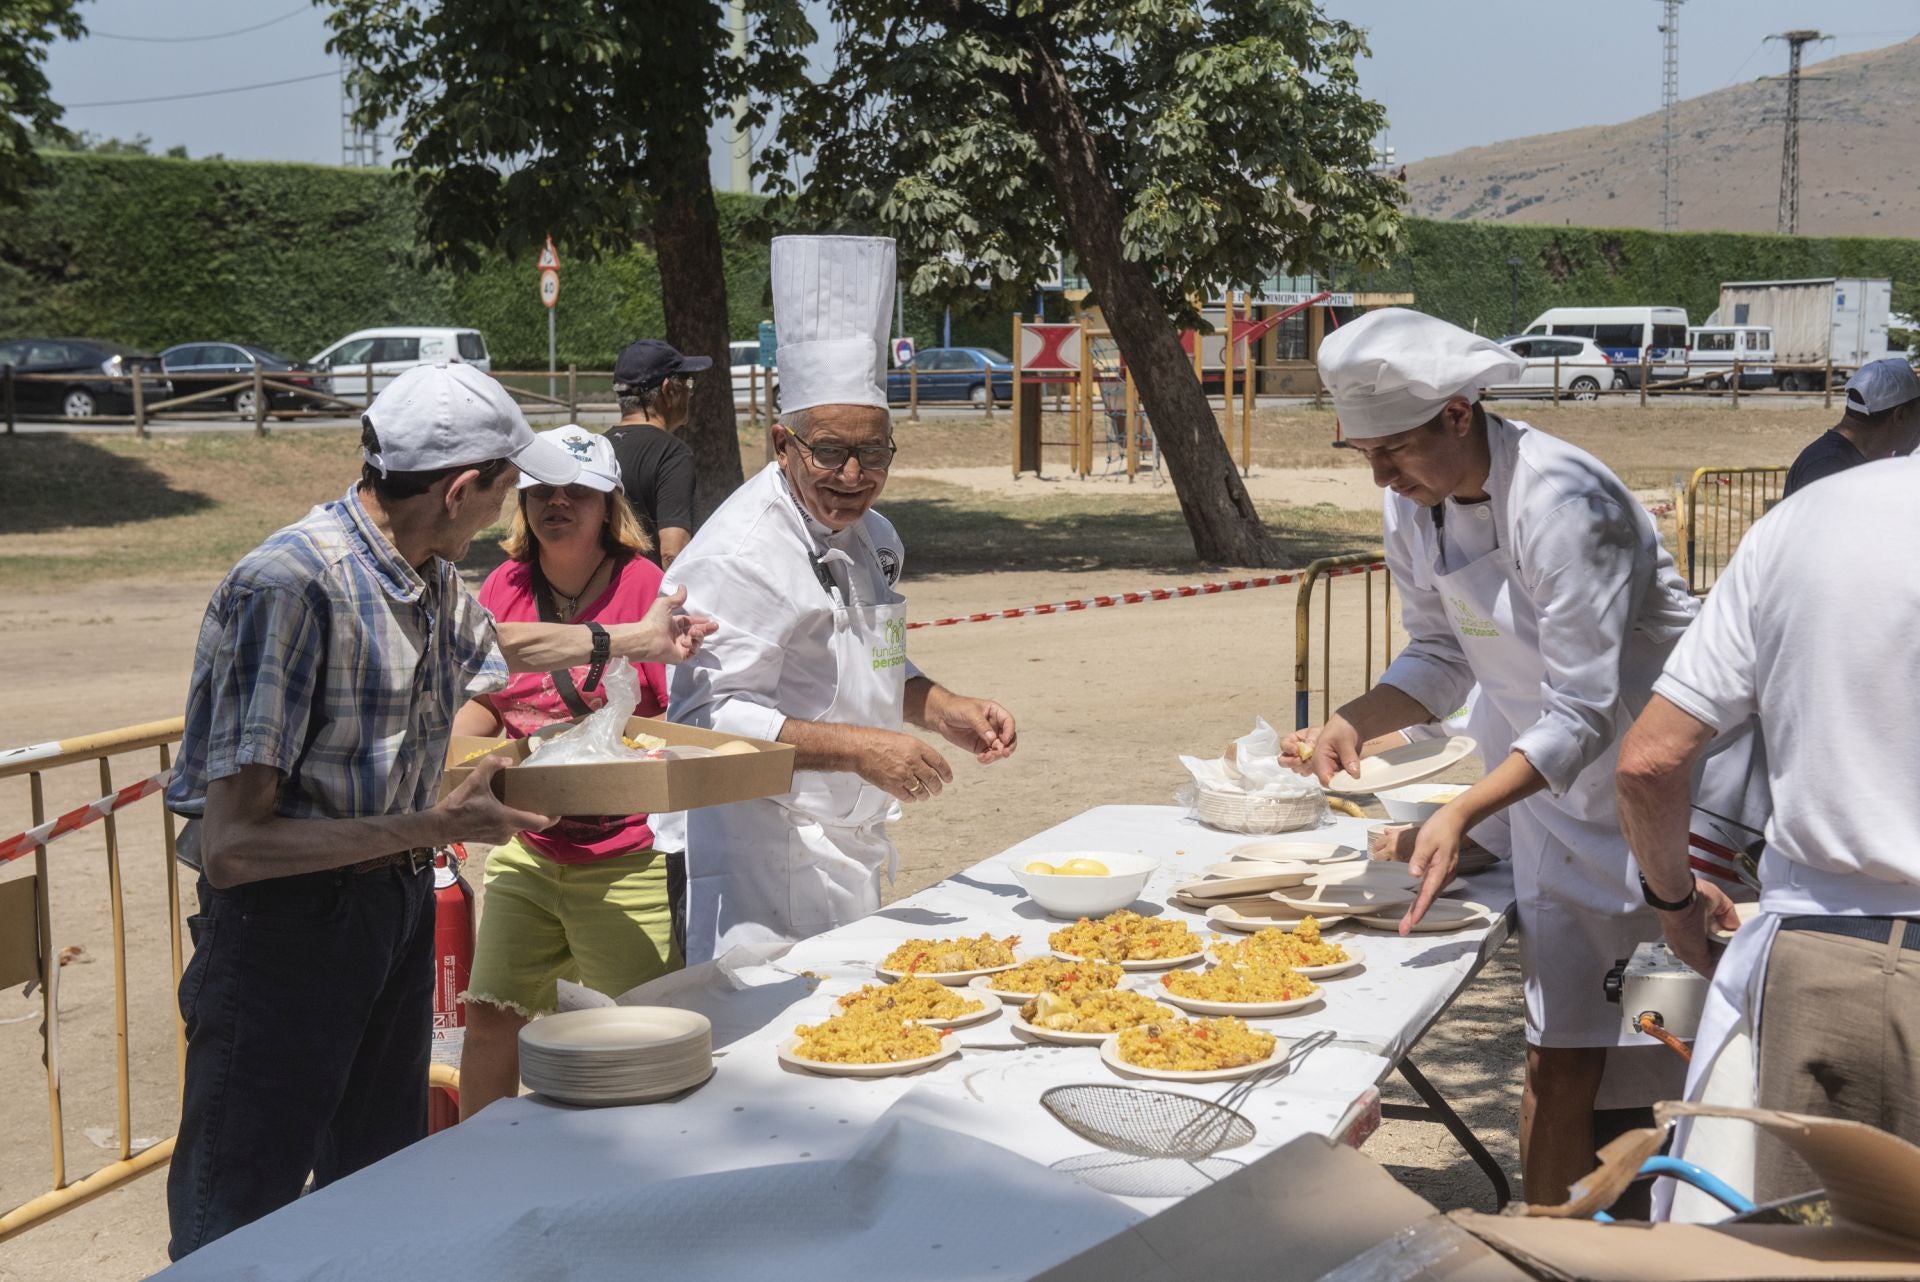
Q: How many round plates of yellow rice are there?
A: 9